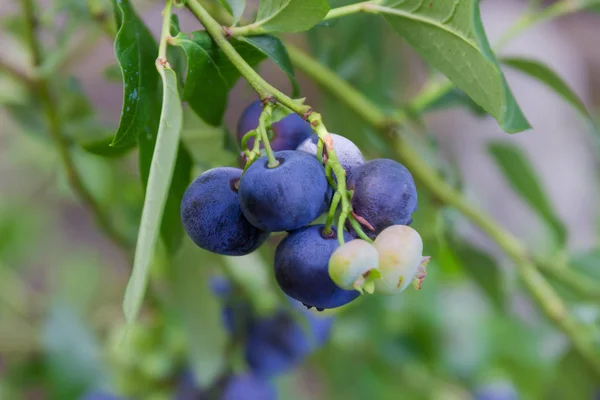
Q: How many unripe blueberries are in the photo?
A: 2